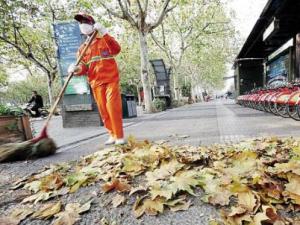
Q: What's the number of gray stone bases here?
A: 1